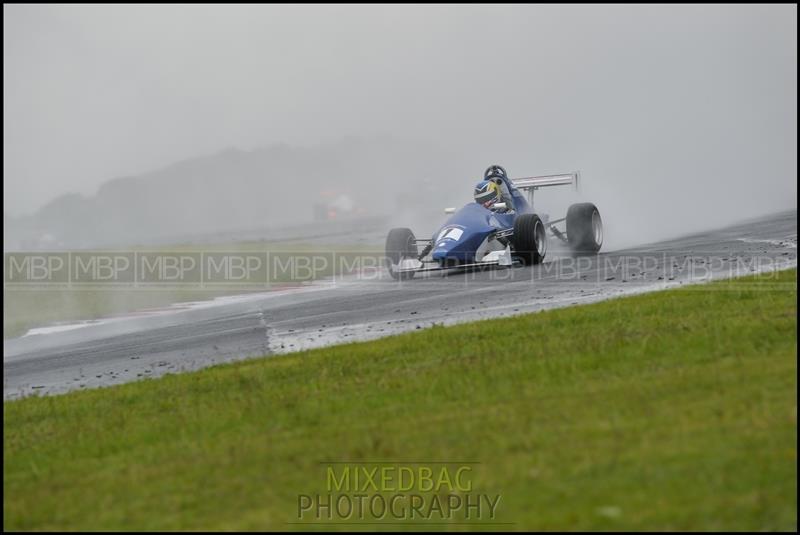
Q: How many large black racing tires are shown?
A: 3